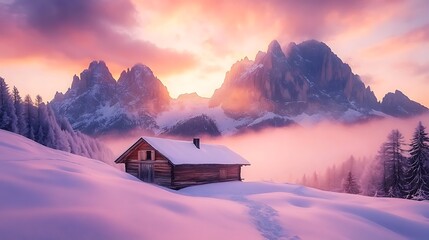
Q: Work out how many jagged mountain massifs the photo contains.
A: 2